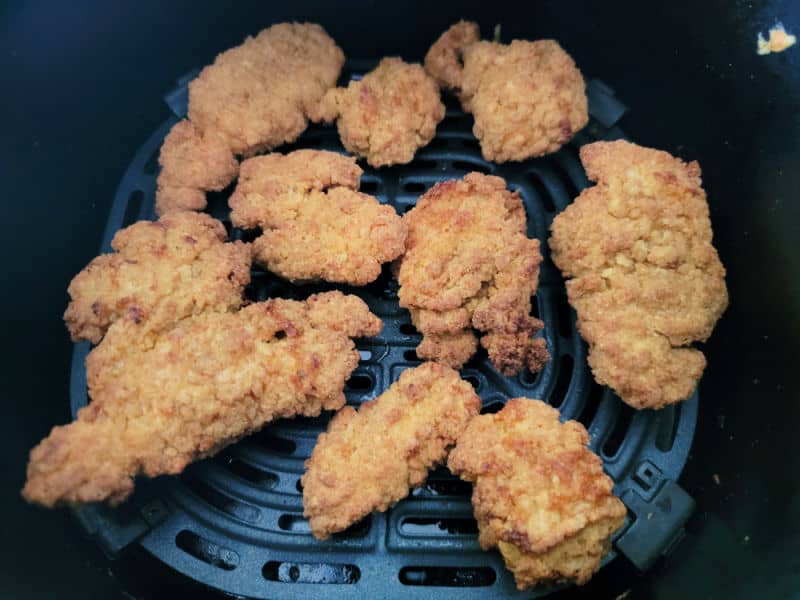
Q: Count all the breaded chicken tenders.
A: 10